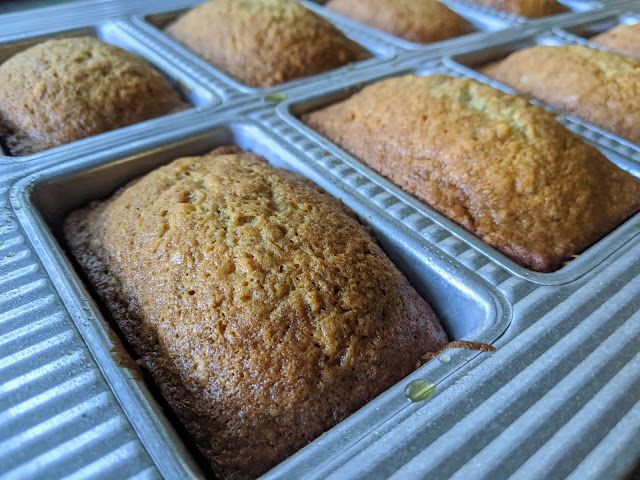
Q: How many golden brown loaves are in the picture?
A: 8